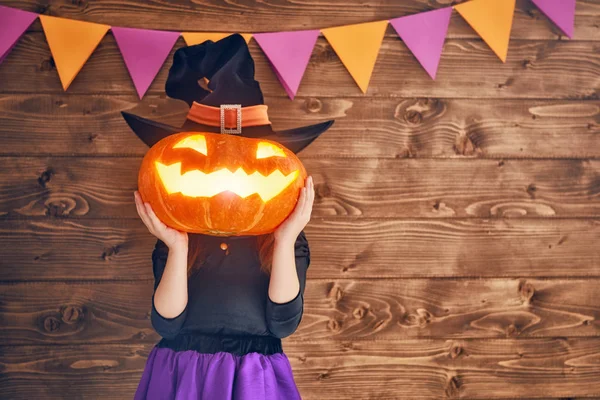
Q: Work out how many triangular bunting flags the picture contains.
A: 9